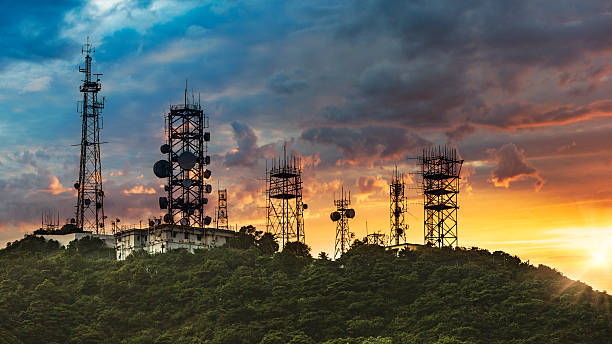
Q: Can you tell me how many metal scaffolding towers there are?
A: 7